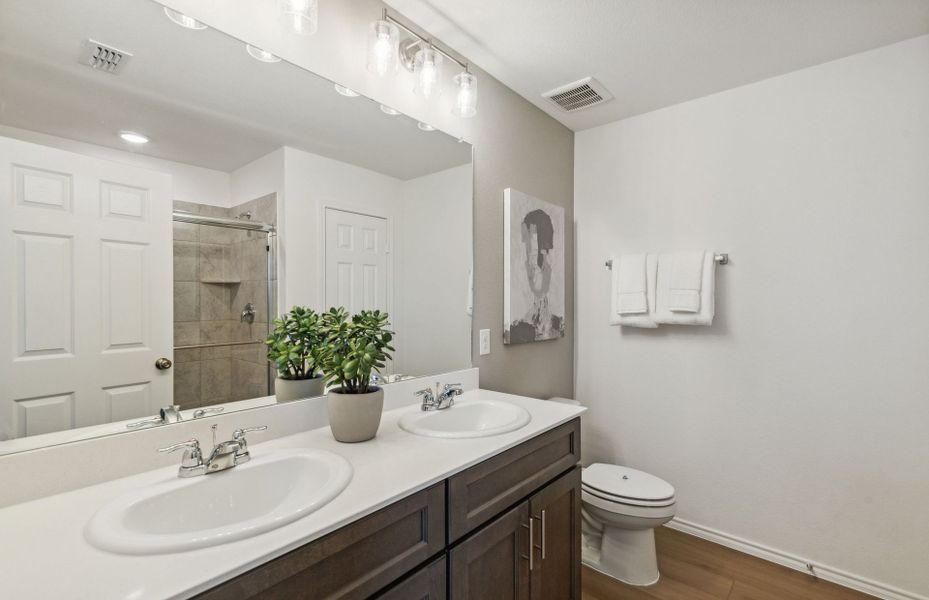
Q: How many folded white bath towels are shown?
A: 2